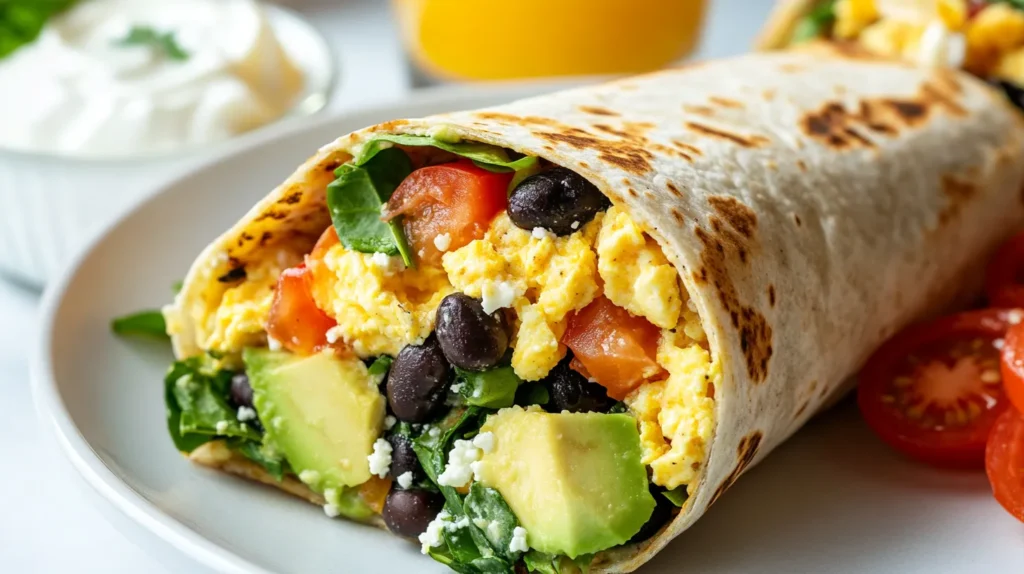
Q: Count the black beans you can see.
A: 7